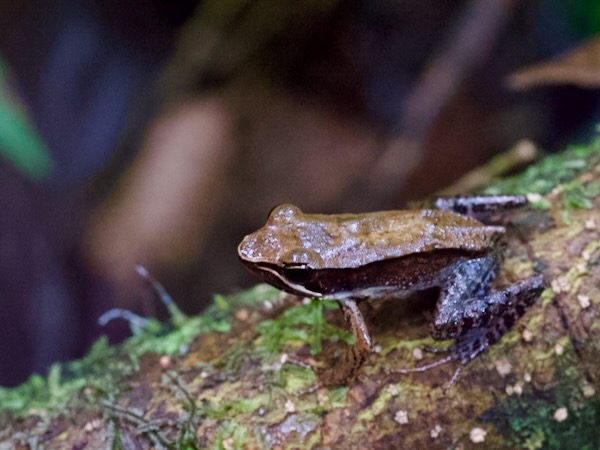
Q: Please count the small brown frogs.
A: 1